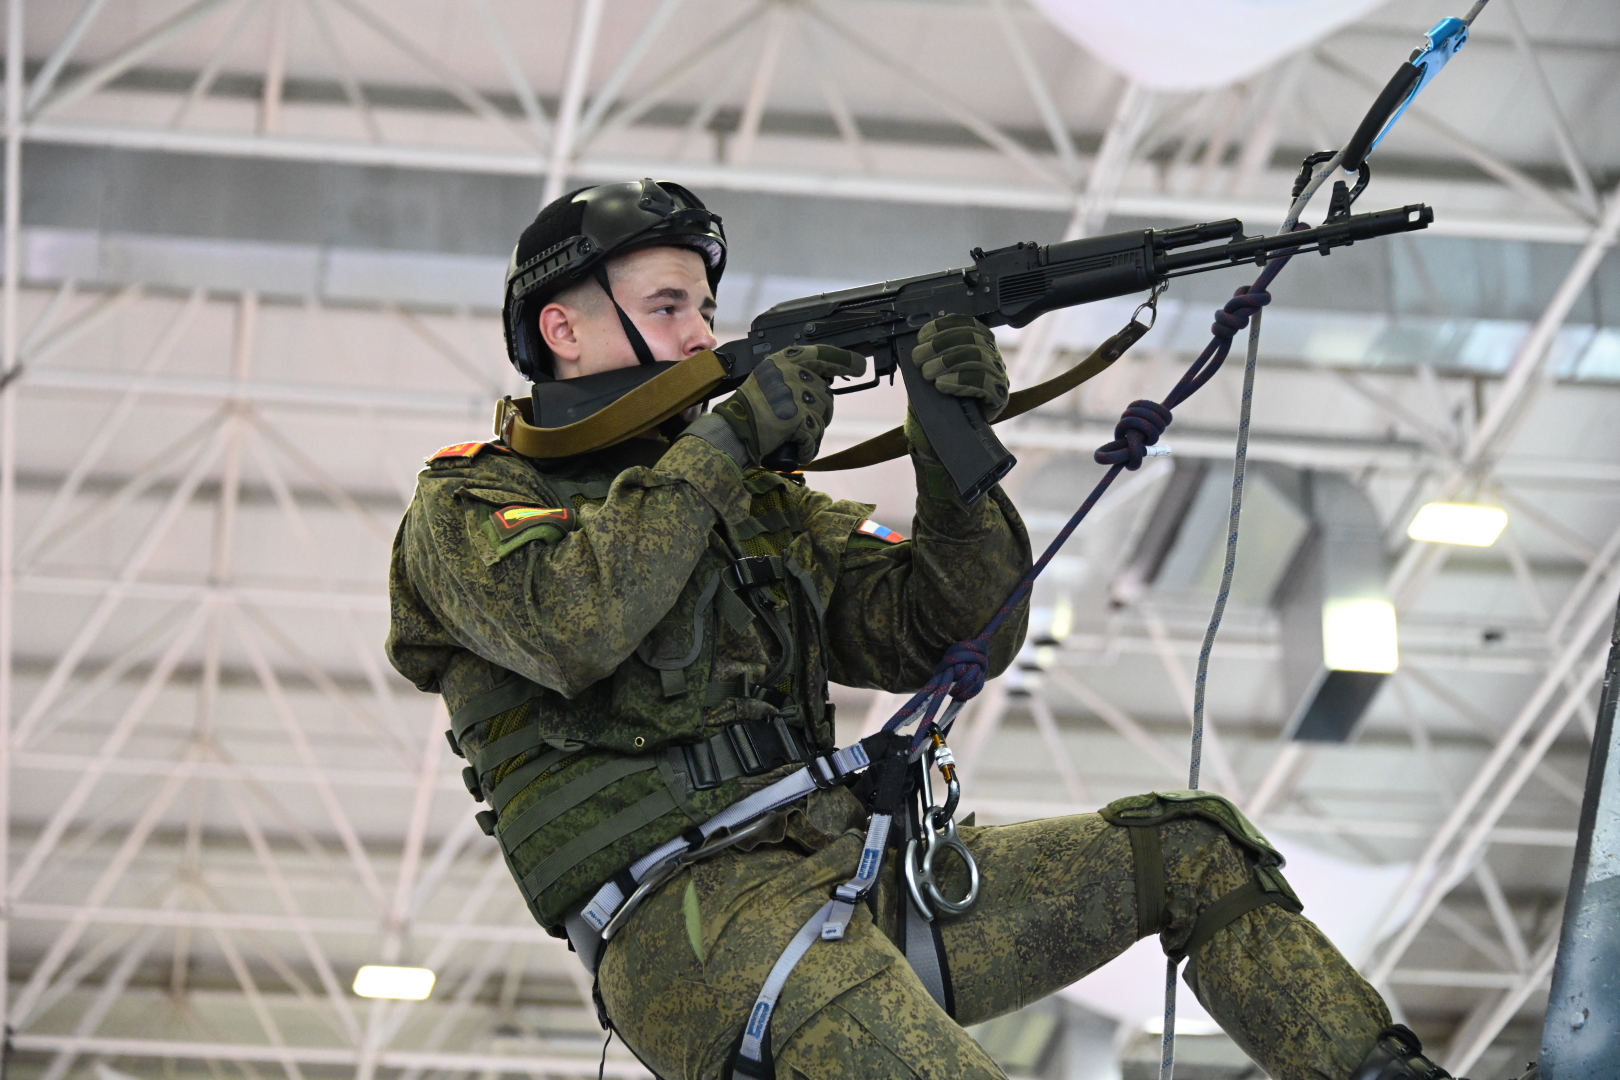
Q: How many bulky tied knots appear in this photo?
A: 3